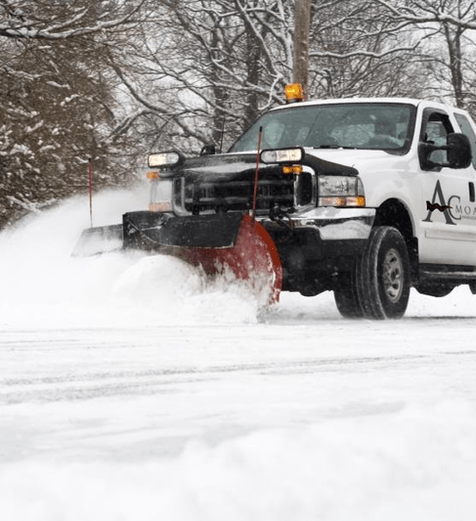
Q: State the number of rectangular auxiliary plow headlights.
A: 2